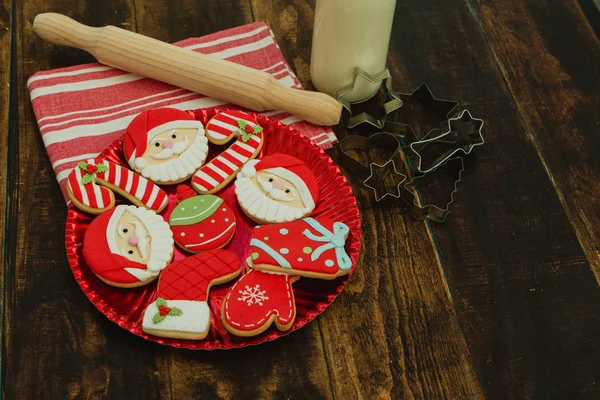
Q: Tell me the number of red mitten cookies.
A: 1